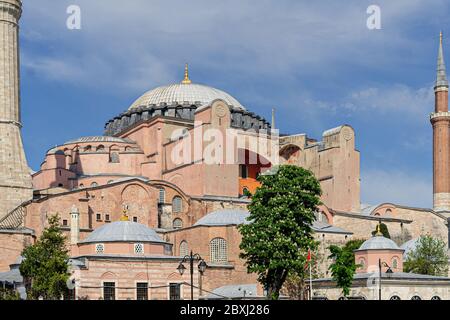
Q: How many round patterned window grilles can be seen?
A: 2